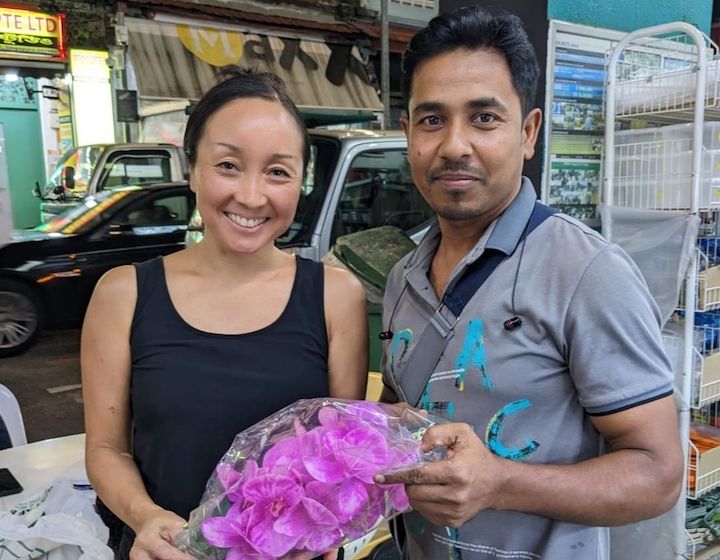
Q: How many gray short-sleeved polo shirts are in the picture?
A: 1